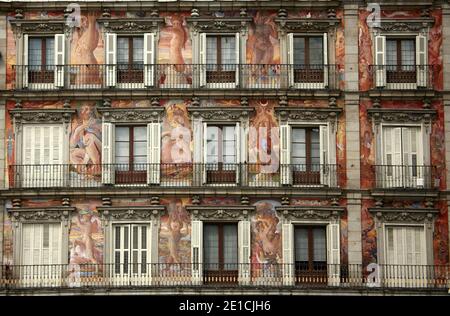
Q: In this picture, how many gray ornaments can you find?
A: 15